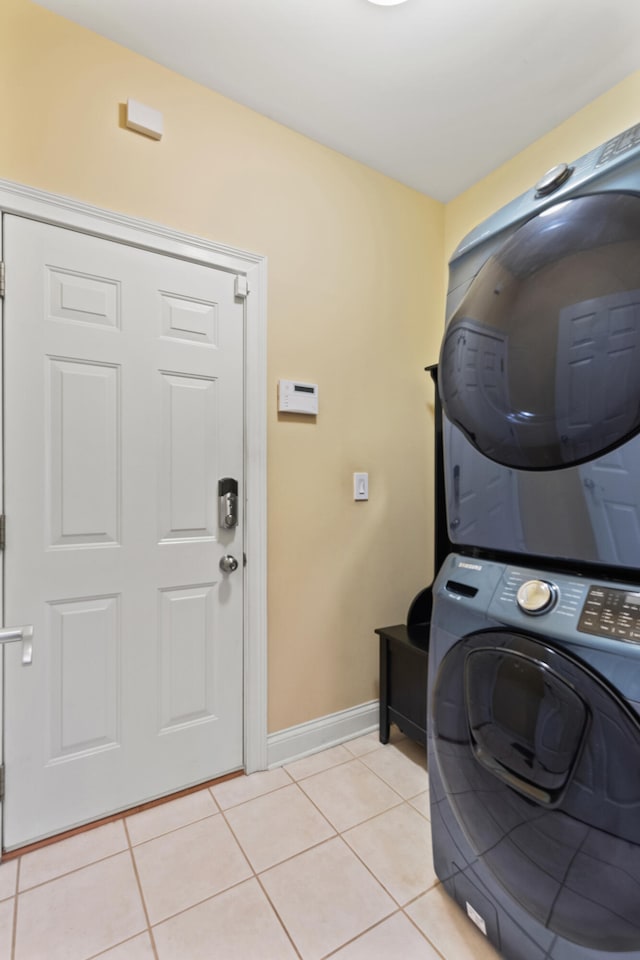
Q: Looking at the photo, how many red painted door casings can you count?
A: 0